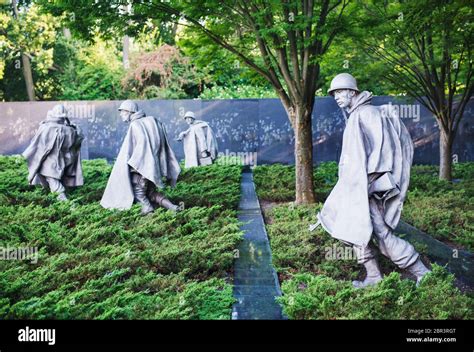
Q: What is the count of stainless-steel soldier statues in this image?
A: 4